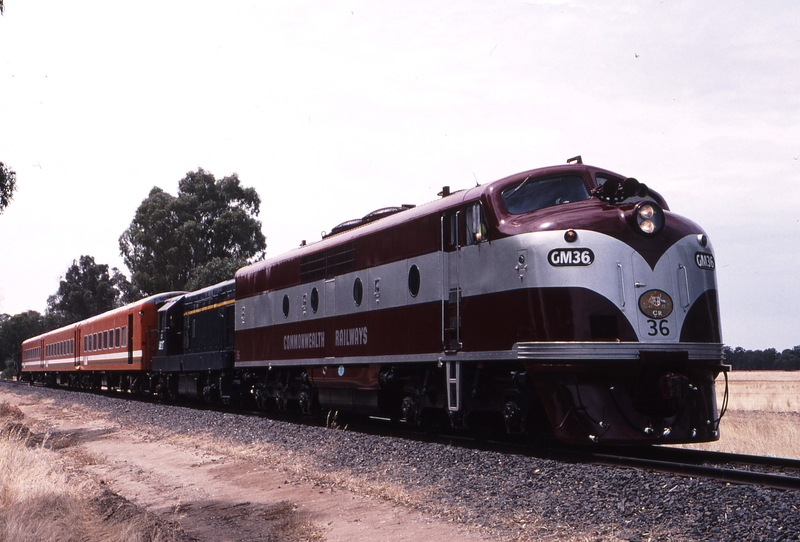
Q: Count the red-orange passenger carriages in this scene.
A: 3